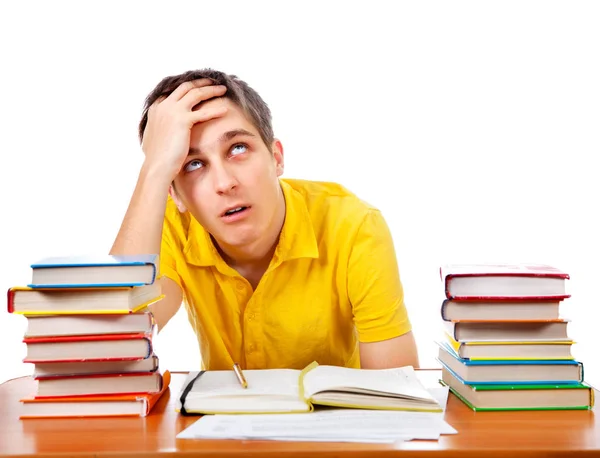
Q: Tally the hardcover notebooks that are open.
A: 1